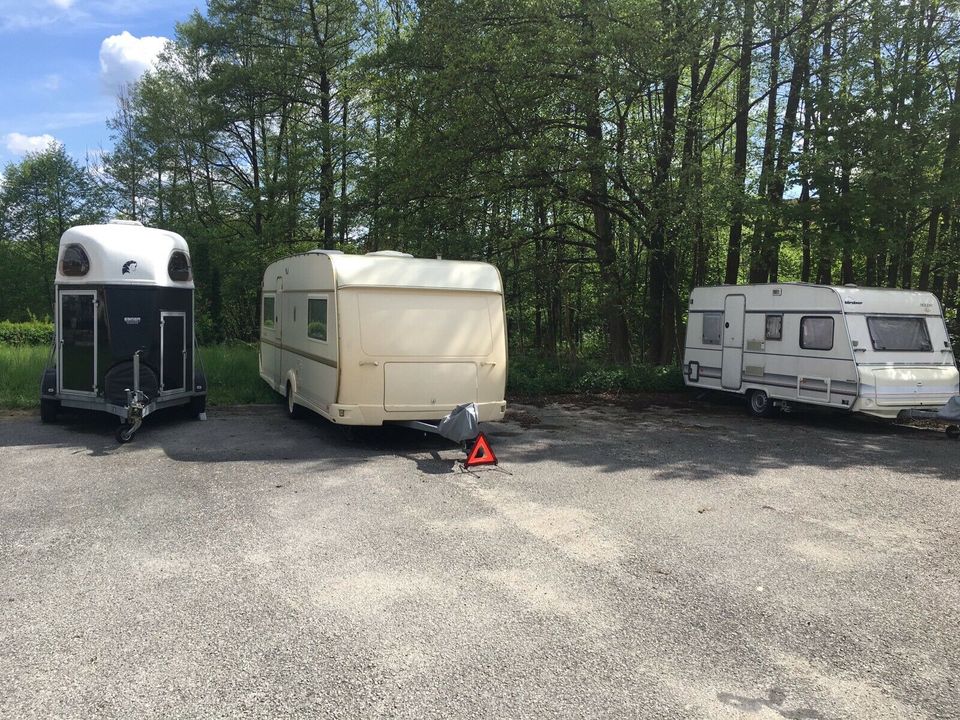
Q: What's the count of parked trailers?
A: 3